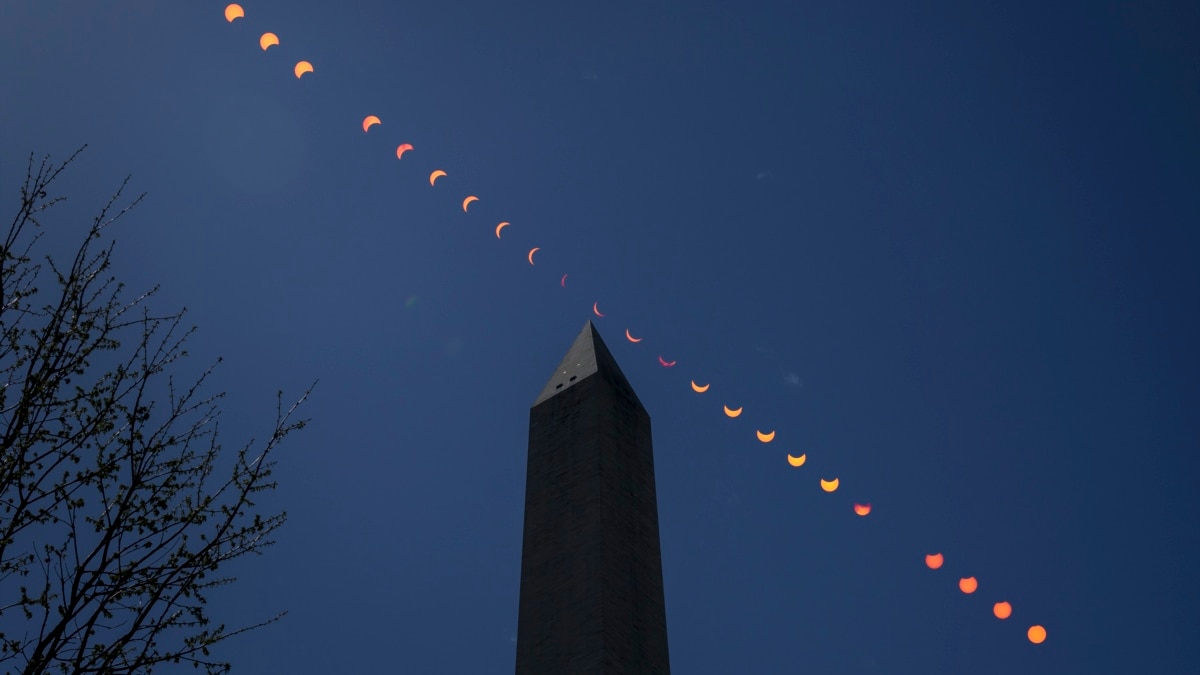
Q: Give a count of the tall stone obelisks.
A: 1